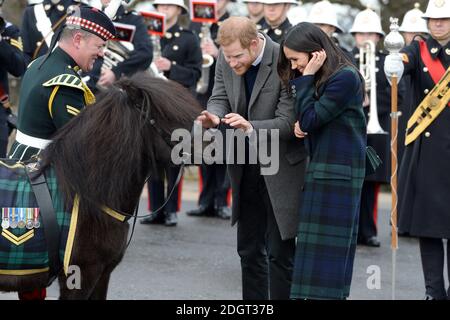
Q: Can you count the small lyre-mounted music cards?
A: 3